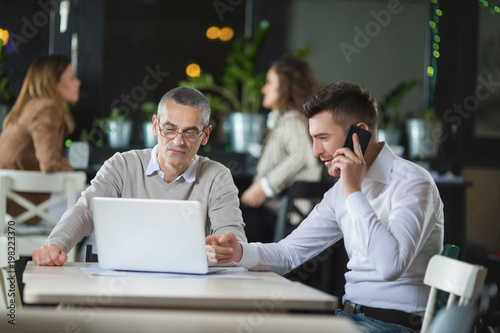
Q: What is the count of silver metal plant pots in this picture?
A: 5